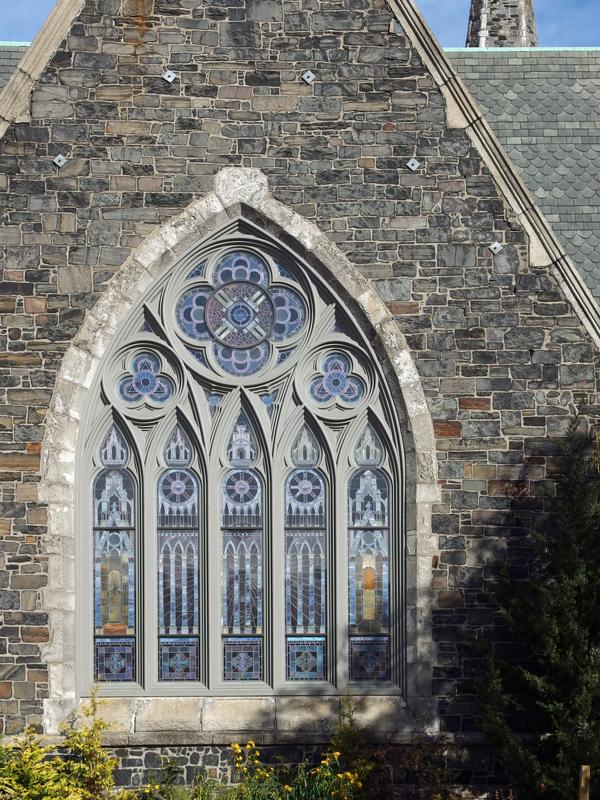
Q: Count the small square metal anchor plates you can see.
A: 5